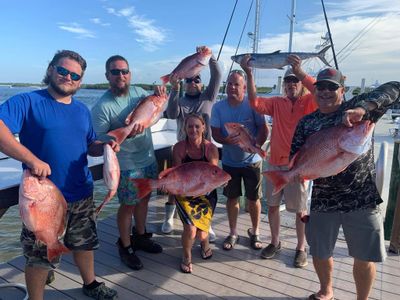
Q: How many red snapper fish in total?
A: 7